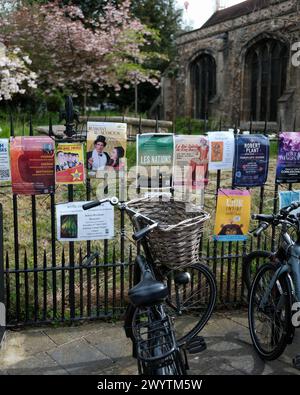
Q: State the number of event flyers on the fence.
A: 12